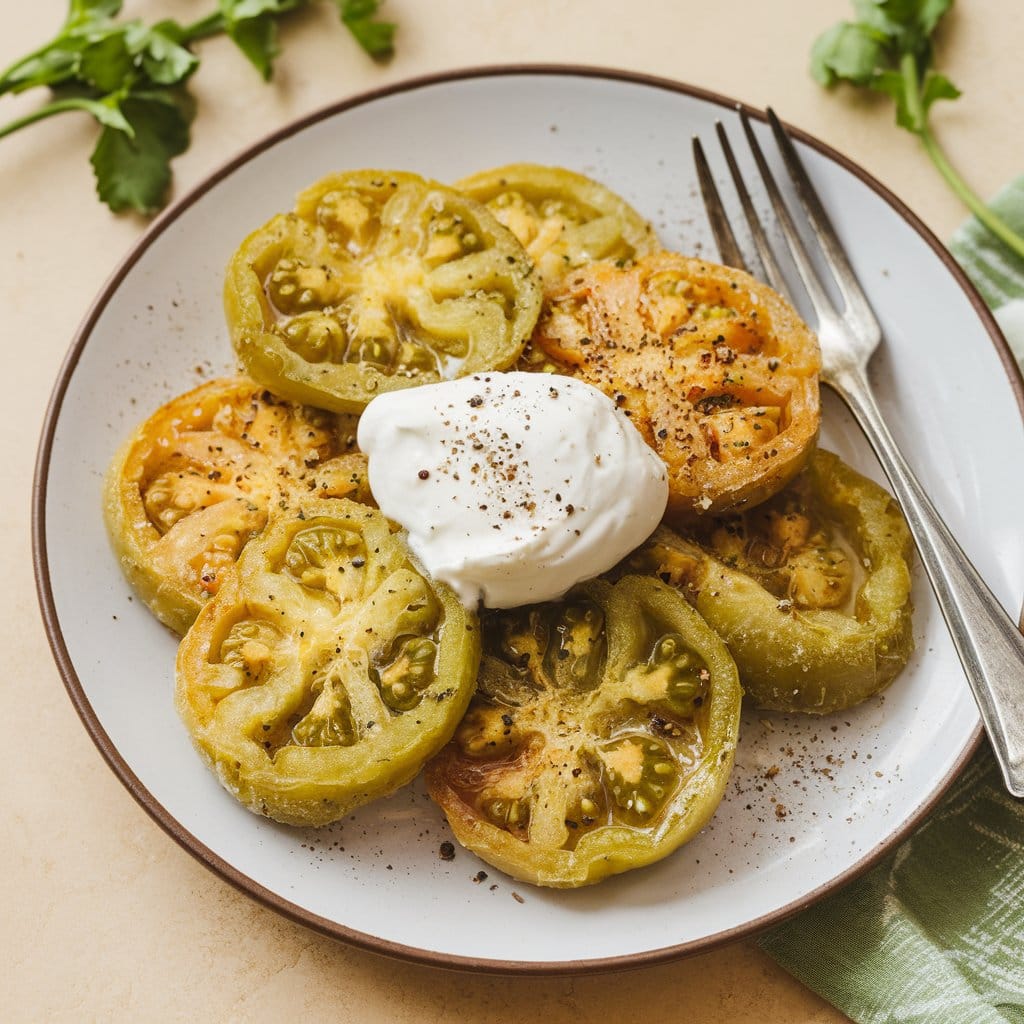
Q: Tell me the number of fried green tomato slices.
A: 7